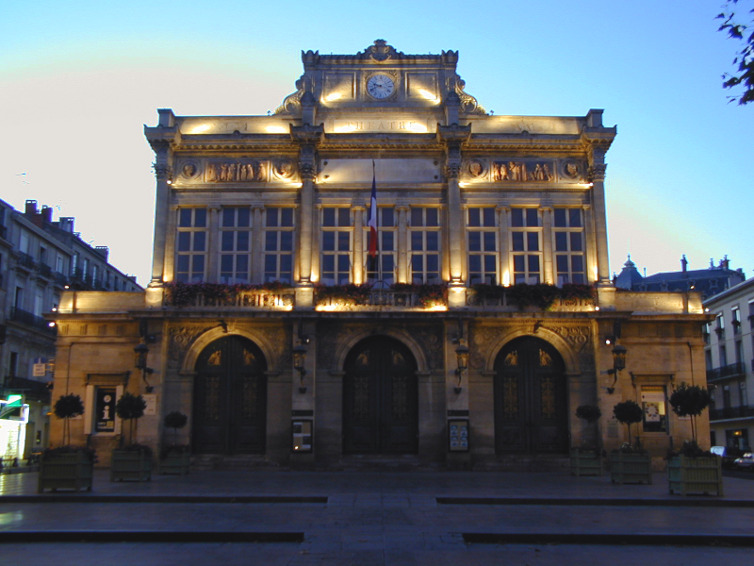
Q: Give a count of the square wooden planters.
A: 6